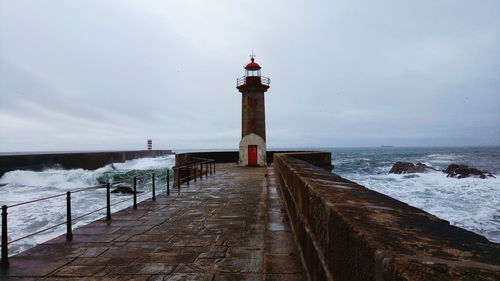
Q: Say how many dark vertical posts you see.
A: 13